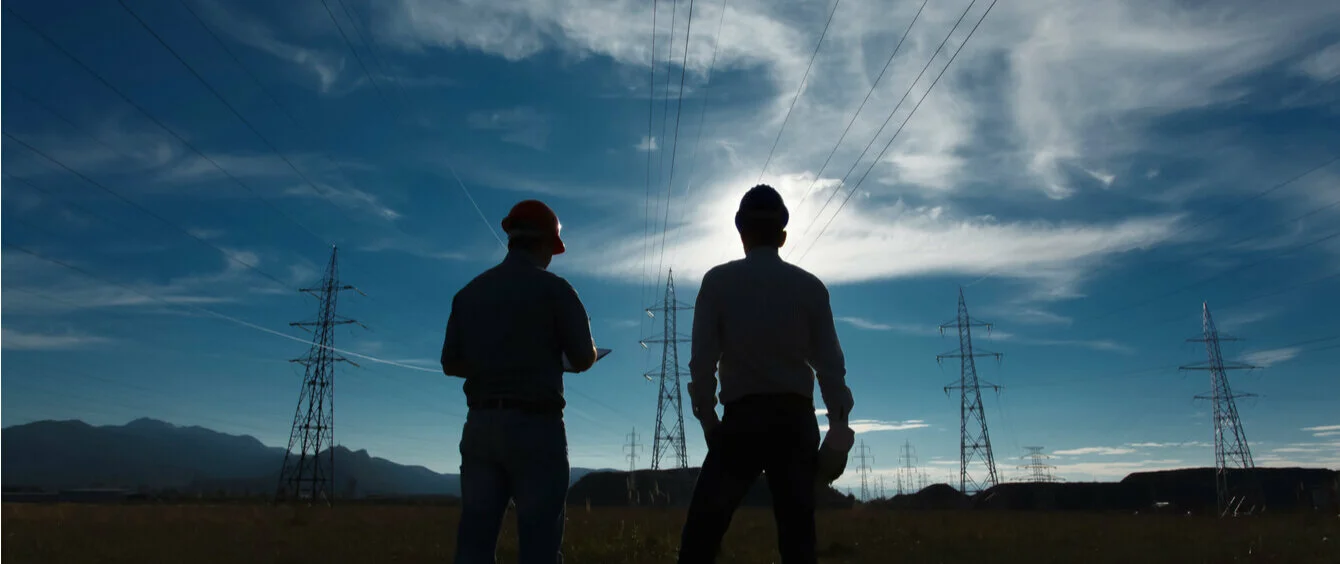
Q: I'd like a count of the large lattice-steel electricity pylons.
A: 4